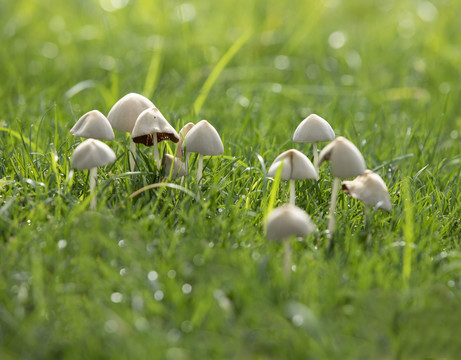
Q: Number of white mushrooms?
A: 12